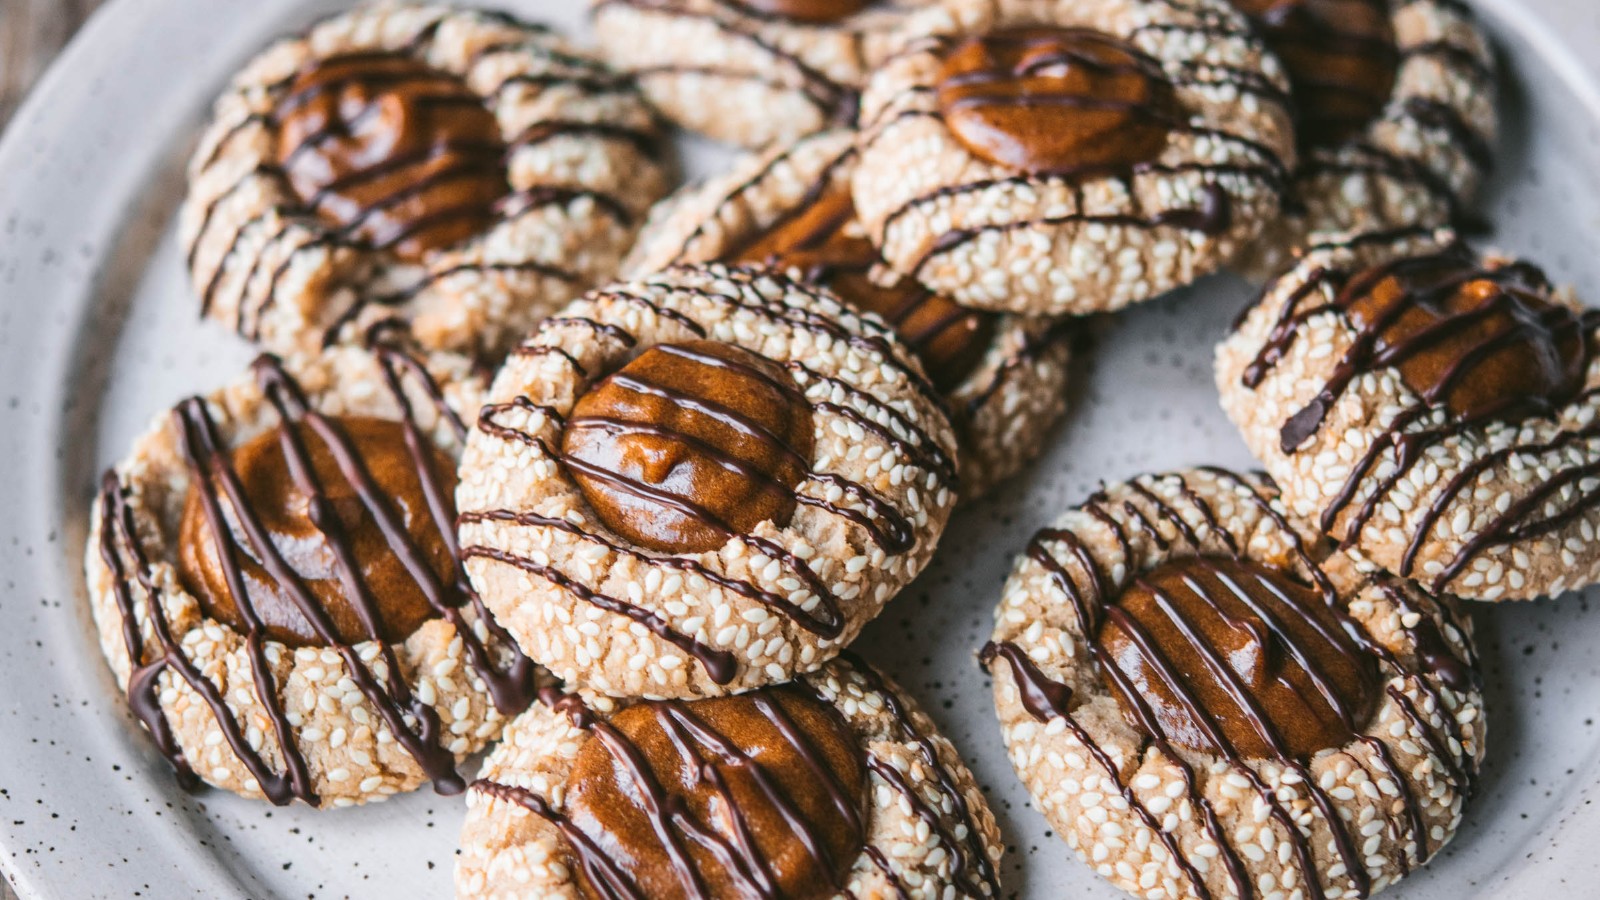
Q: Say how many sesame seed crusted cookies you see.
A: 10